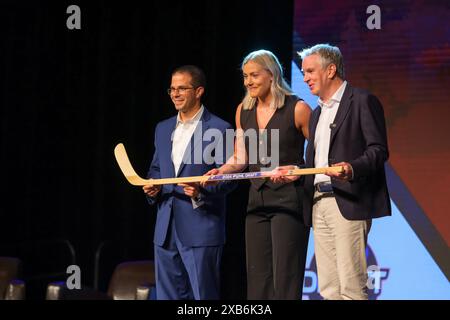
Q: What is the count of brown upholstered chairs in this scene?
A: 2